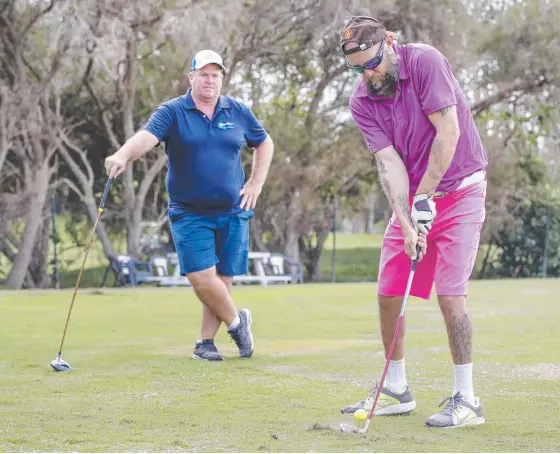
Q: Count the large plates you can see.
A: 0